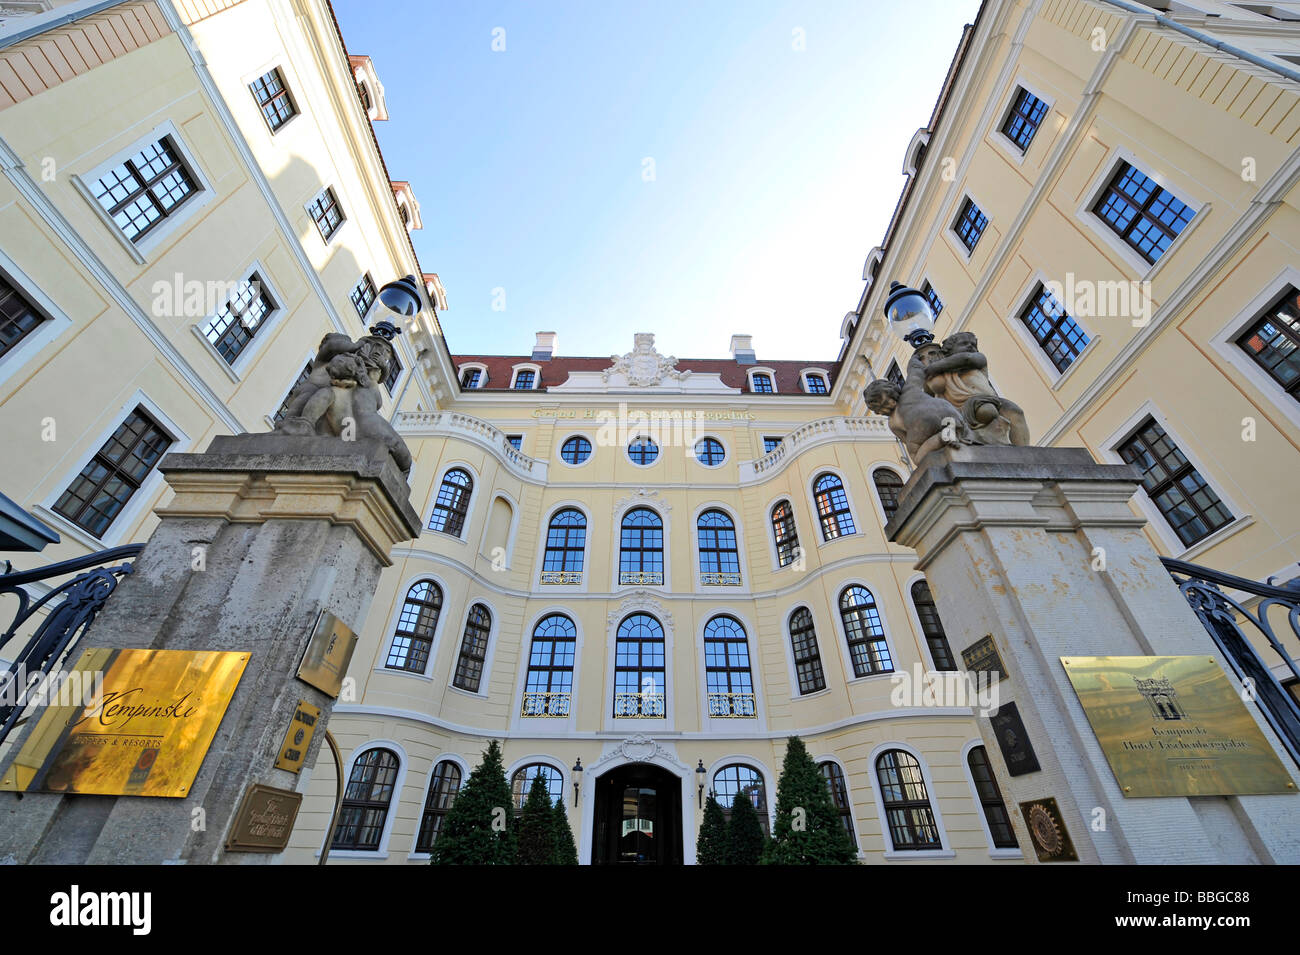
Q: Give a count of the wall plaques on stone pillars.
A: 8